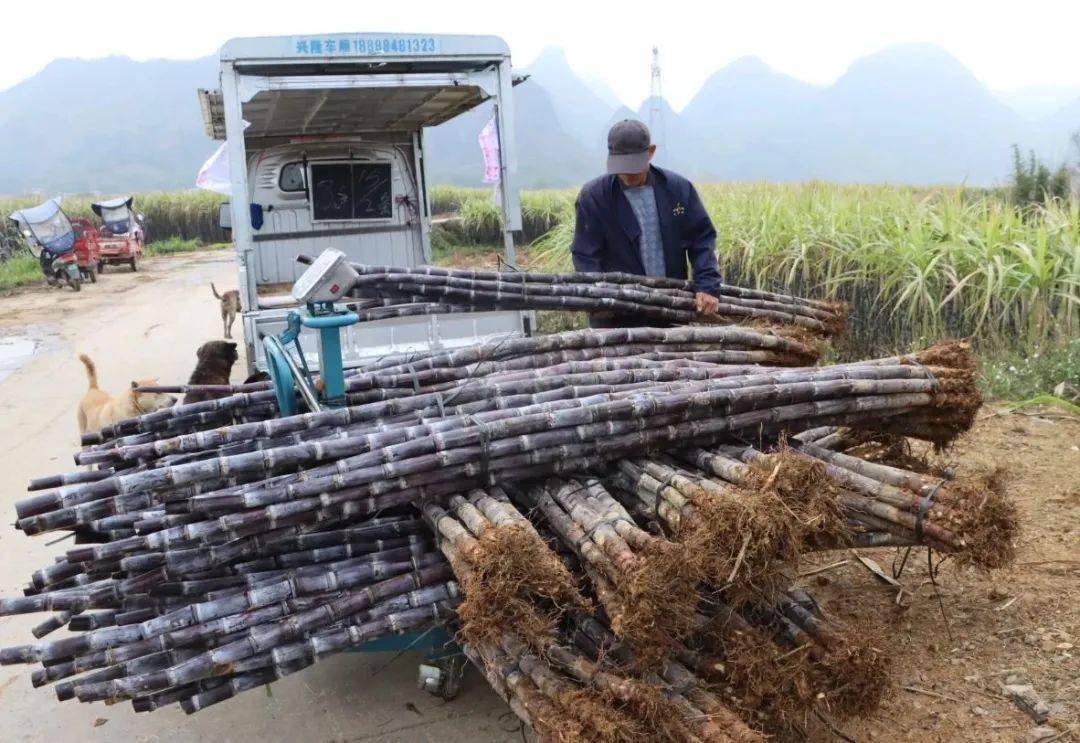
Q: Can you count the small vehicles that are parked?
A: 3